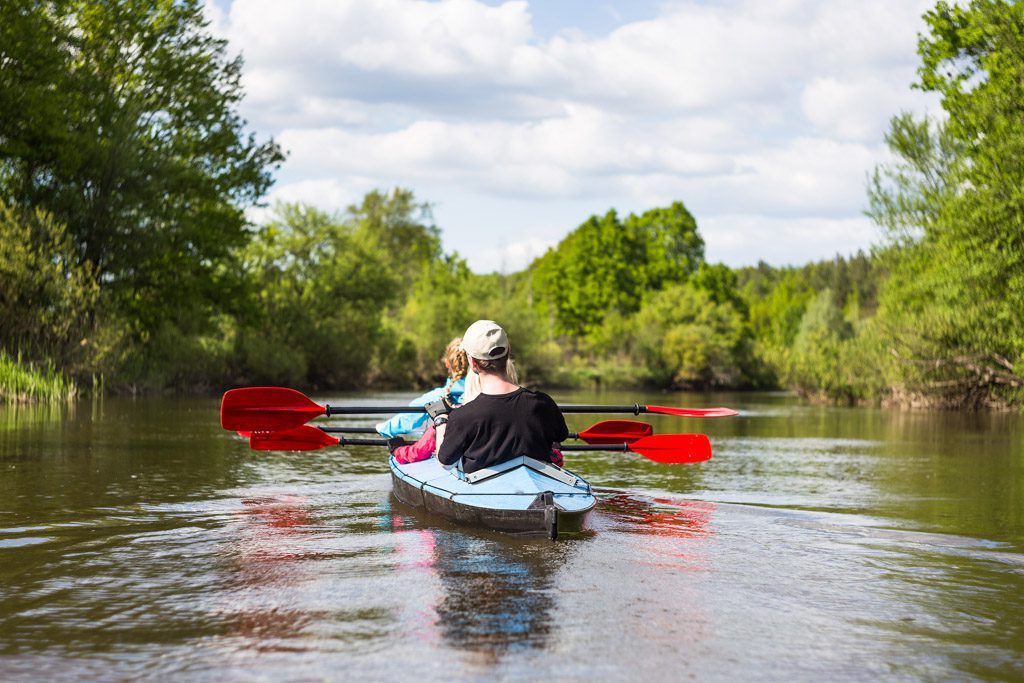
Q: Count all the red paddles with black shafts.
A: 3